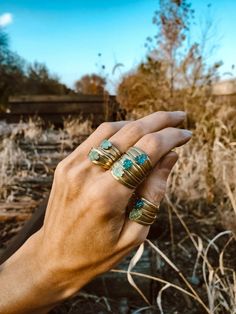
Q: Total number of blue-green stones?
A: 7